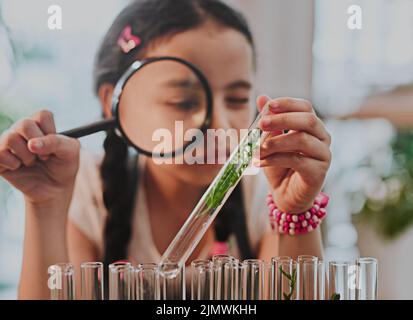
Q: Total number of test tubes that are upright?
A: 12